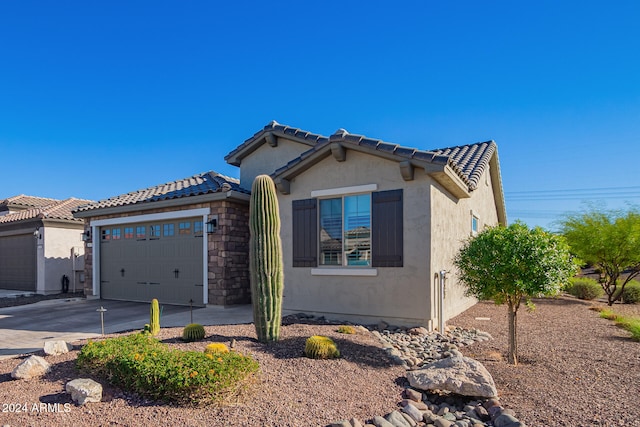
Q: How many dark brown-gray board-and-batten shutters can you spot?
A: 2